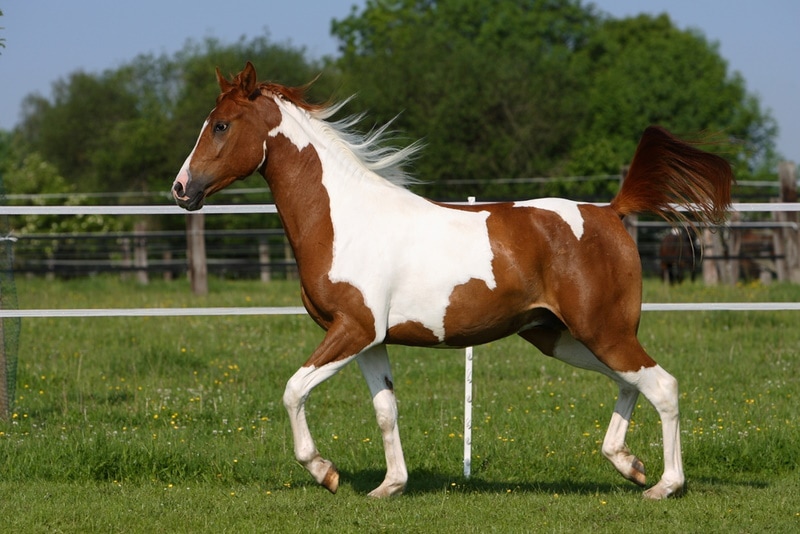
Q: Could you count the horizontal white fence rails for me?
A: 2